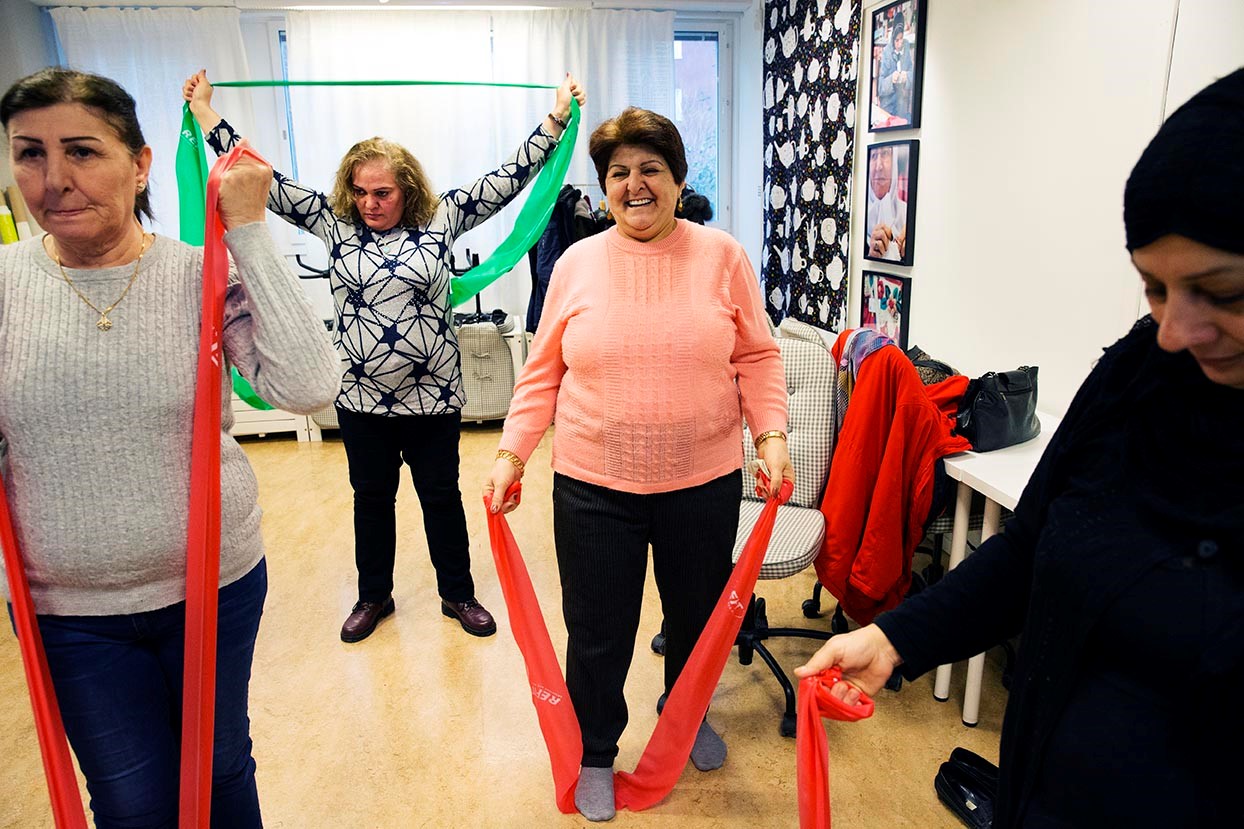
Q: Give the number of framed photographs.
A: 3